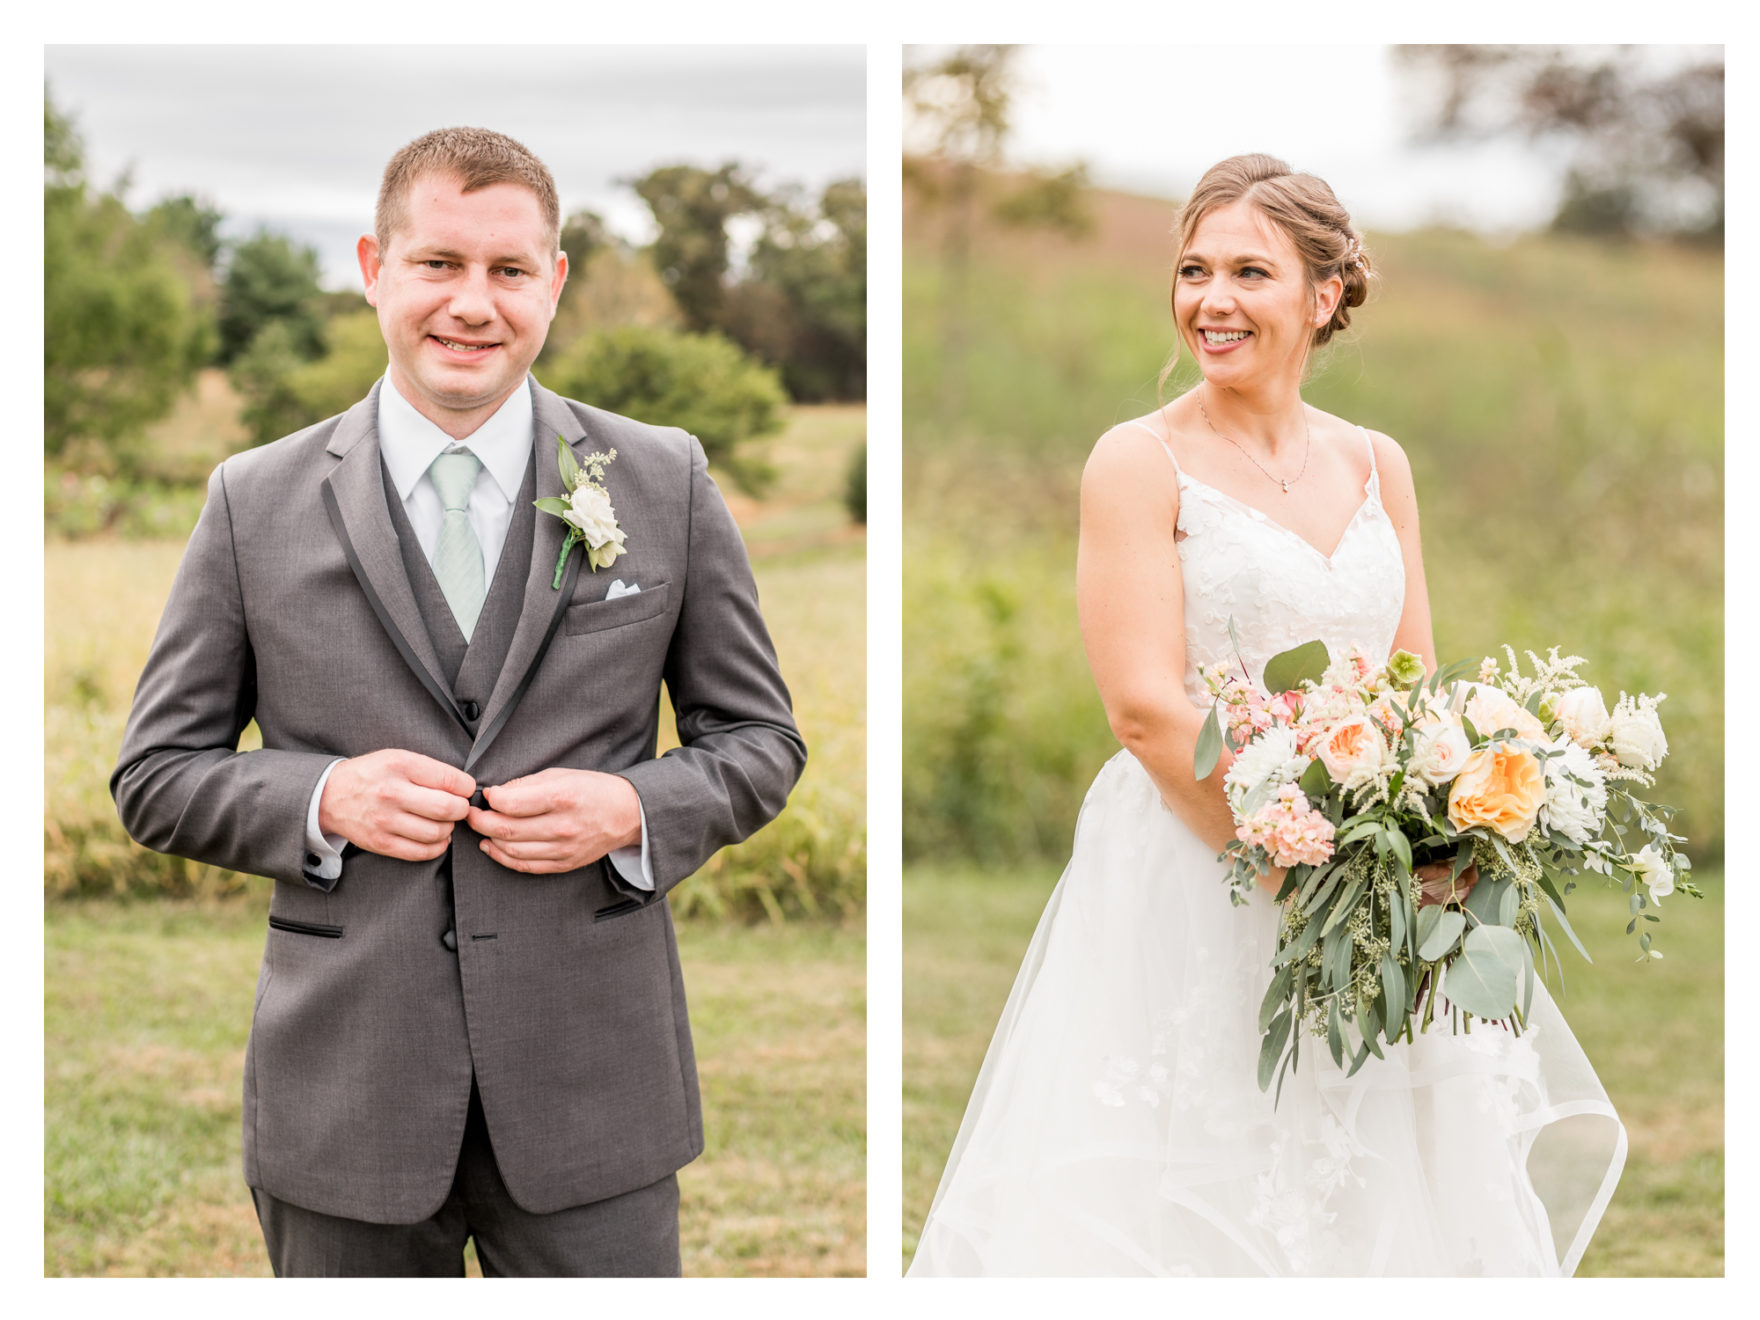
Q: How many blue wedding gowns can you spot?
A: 0